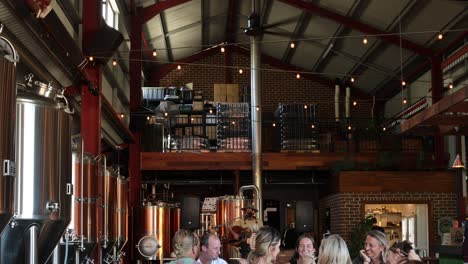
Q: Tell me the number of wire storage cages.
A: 2